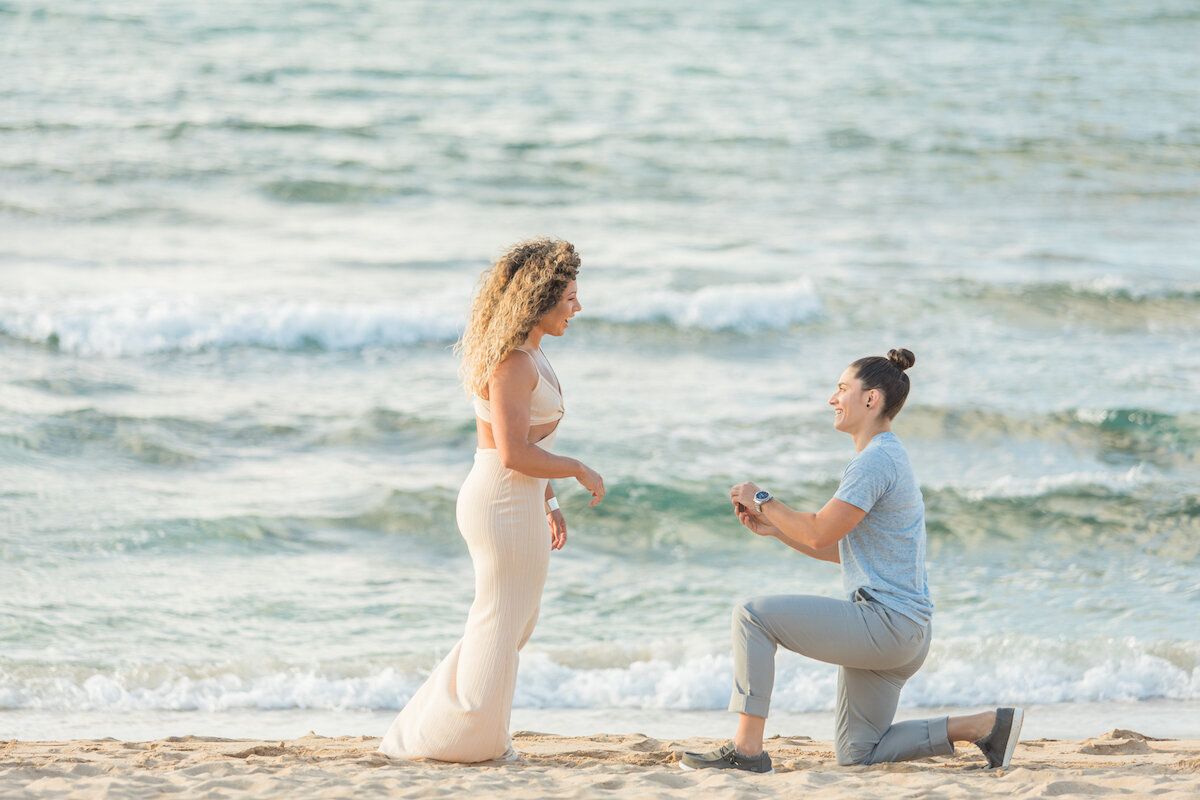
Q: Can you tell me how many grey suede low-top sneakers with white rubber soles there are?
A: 2